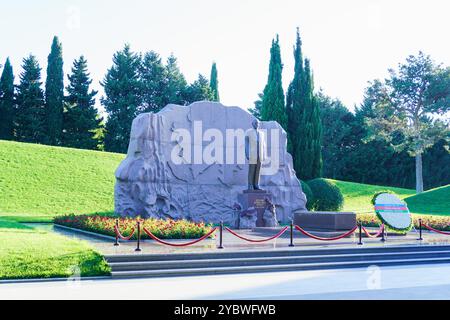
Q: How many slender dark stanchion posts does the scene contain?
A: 7